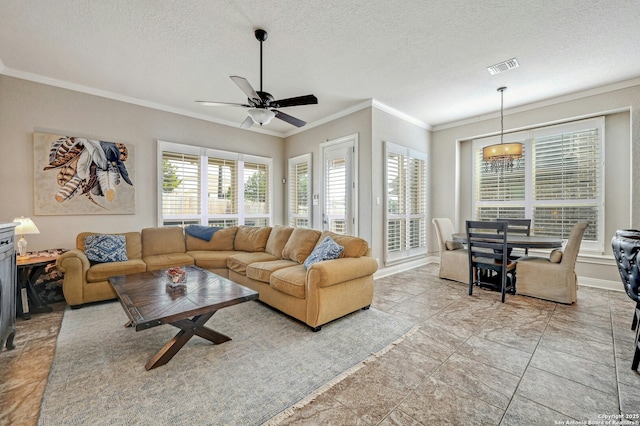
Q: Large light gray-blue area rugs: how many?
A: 1